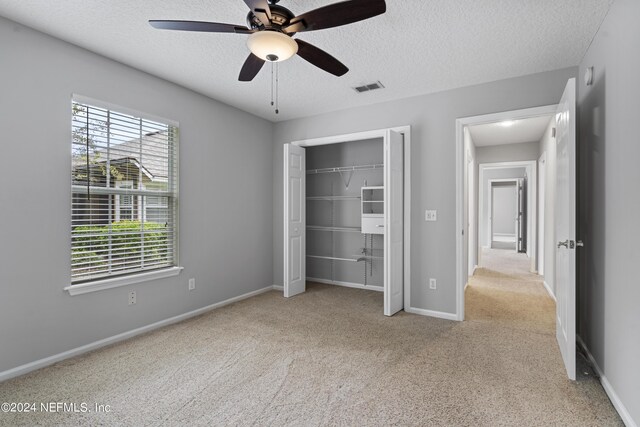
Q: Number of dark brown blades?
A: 5